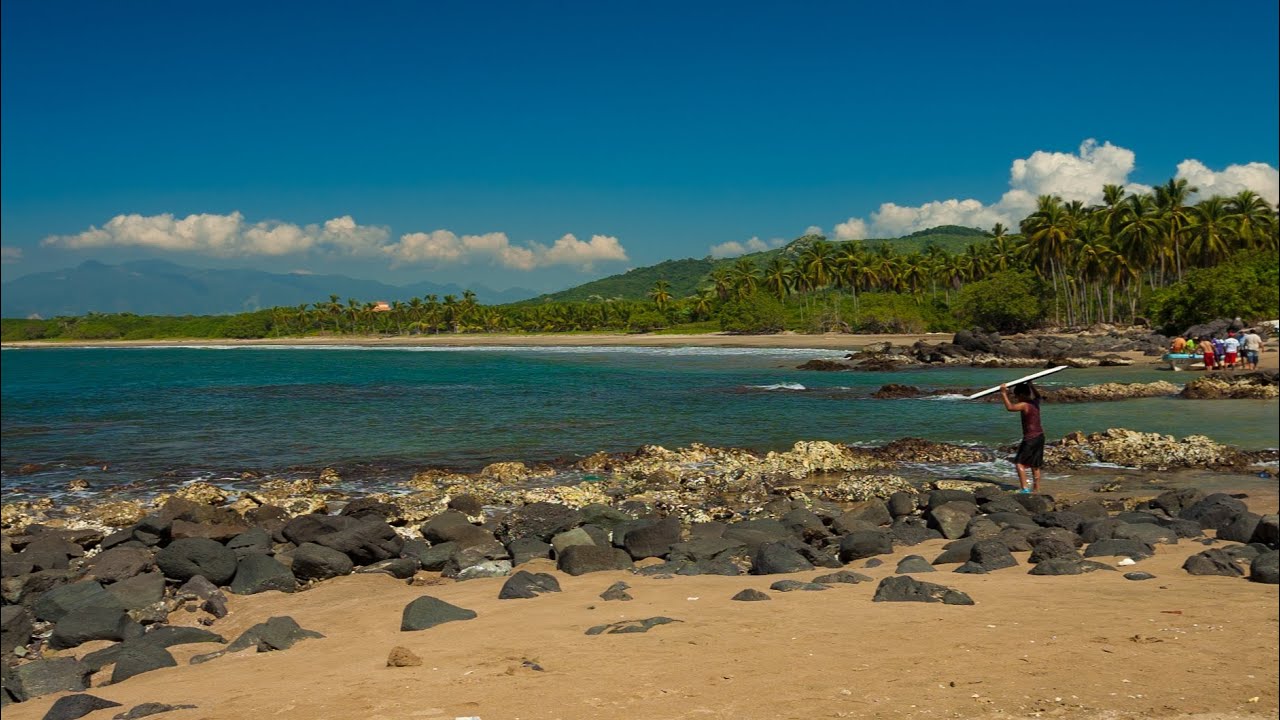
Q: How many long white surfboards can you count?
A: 1